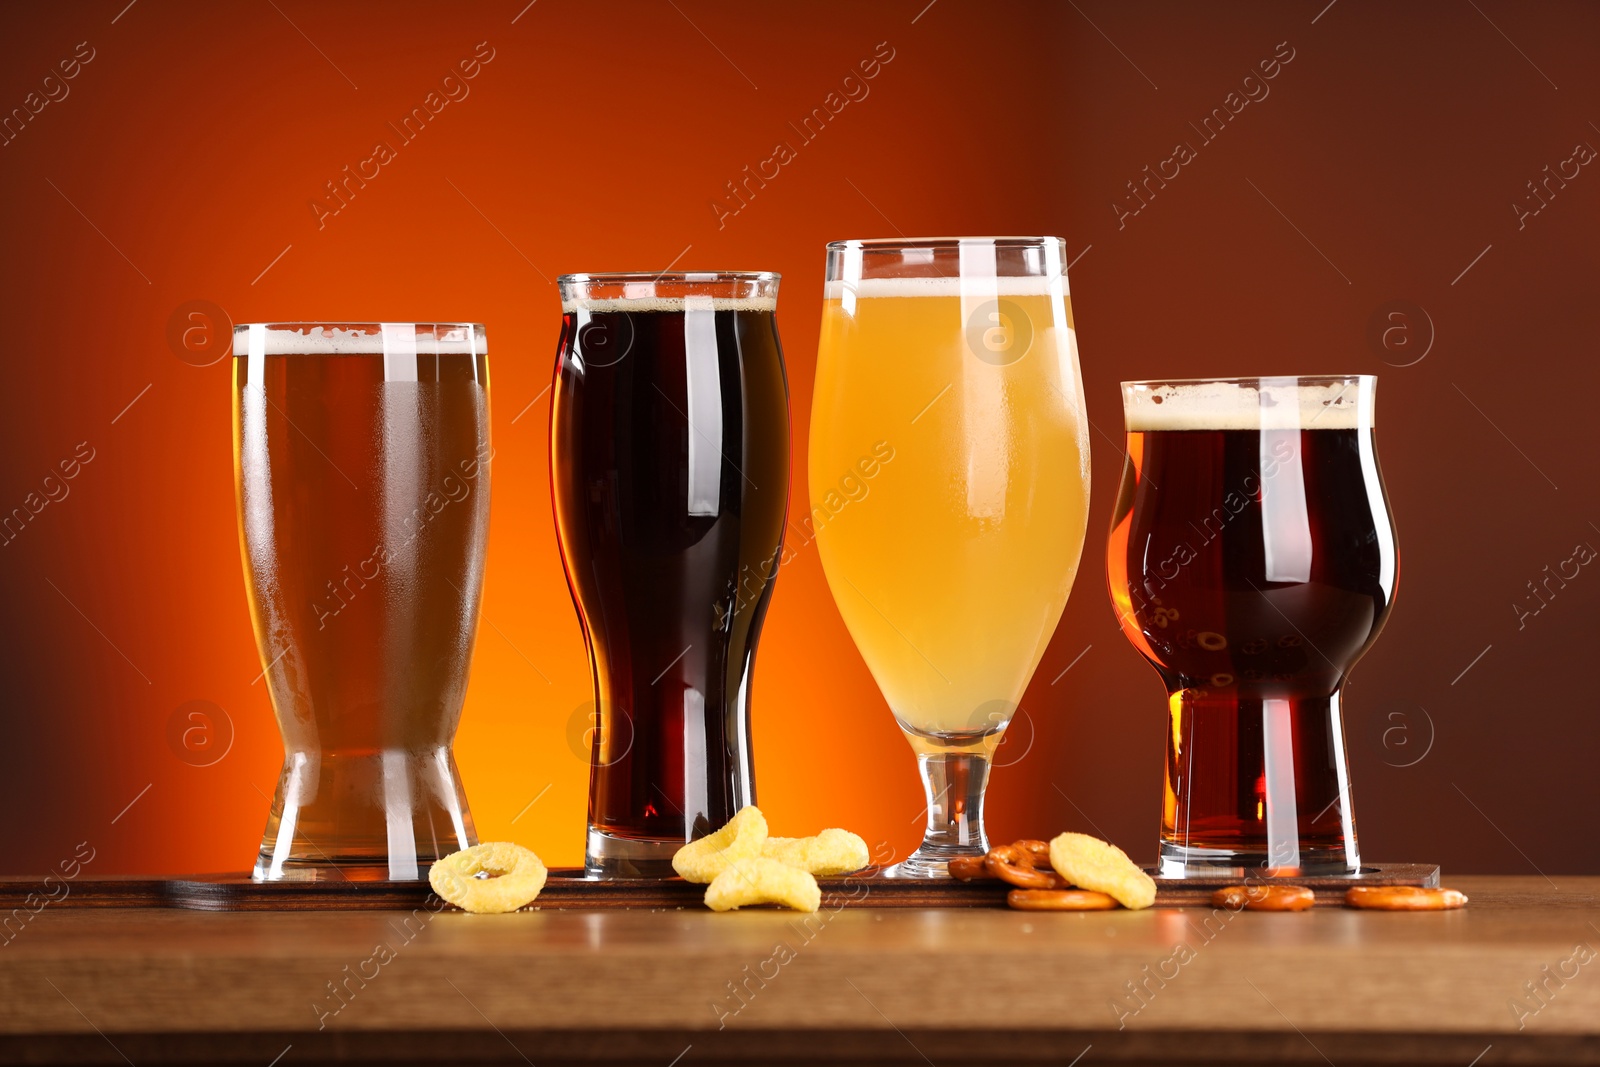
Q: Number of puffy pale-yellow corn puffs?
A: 5